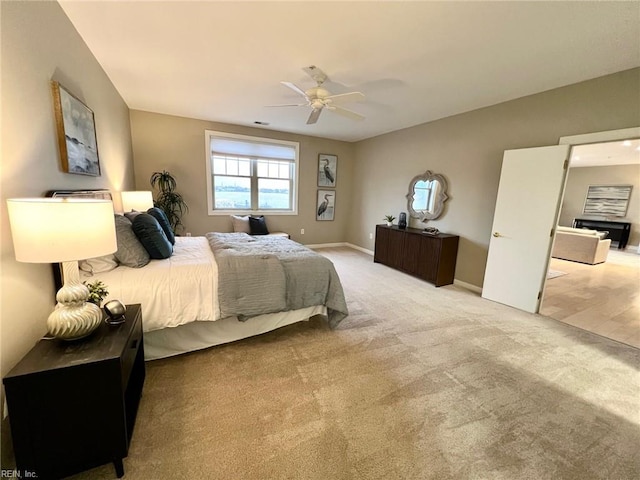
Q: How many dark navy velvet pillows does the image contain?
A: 2